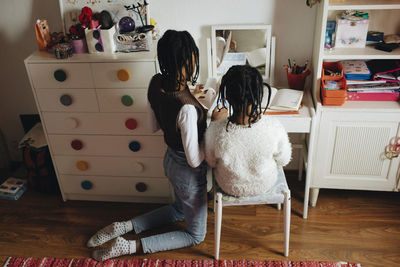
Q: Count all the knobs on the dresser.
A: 12